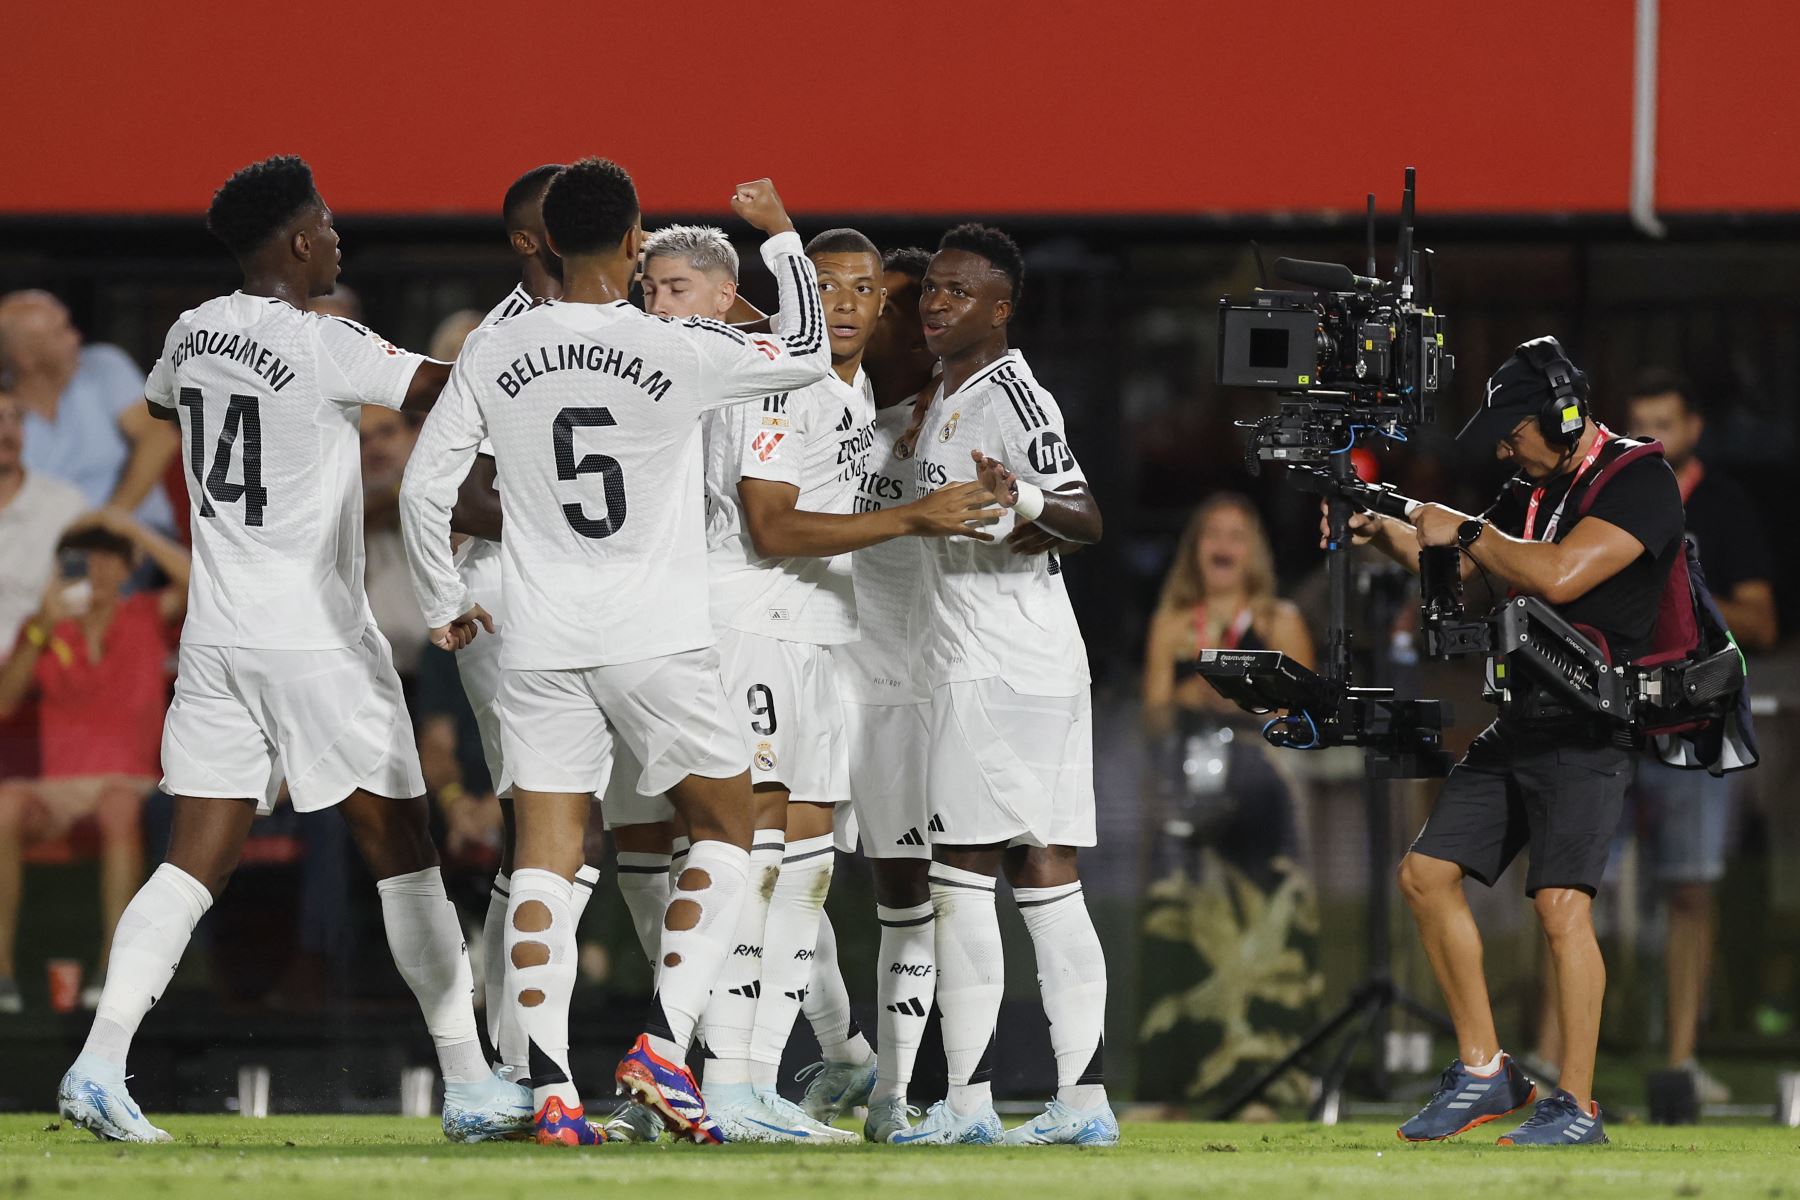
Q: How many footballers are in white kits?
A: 7